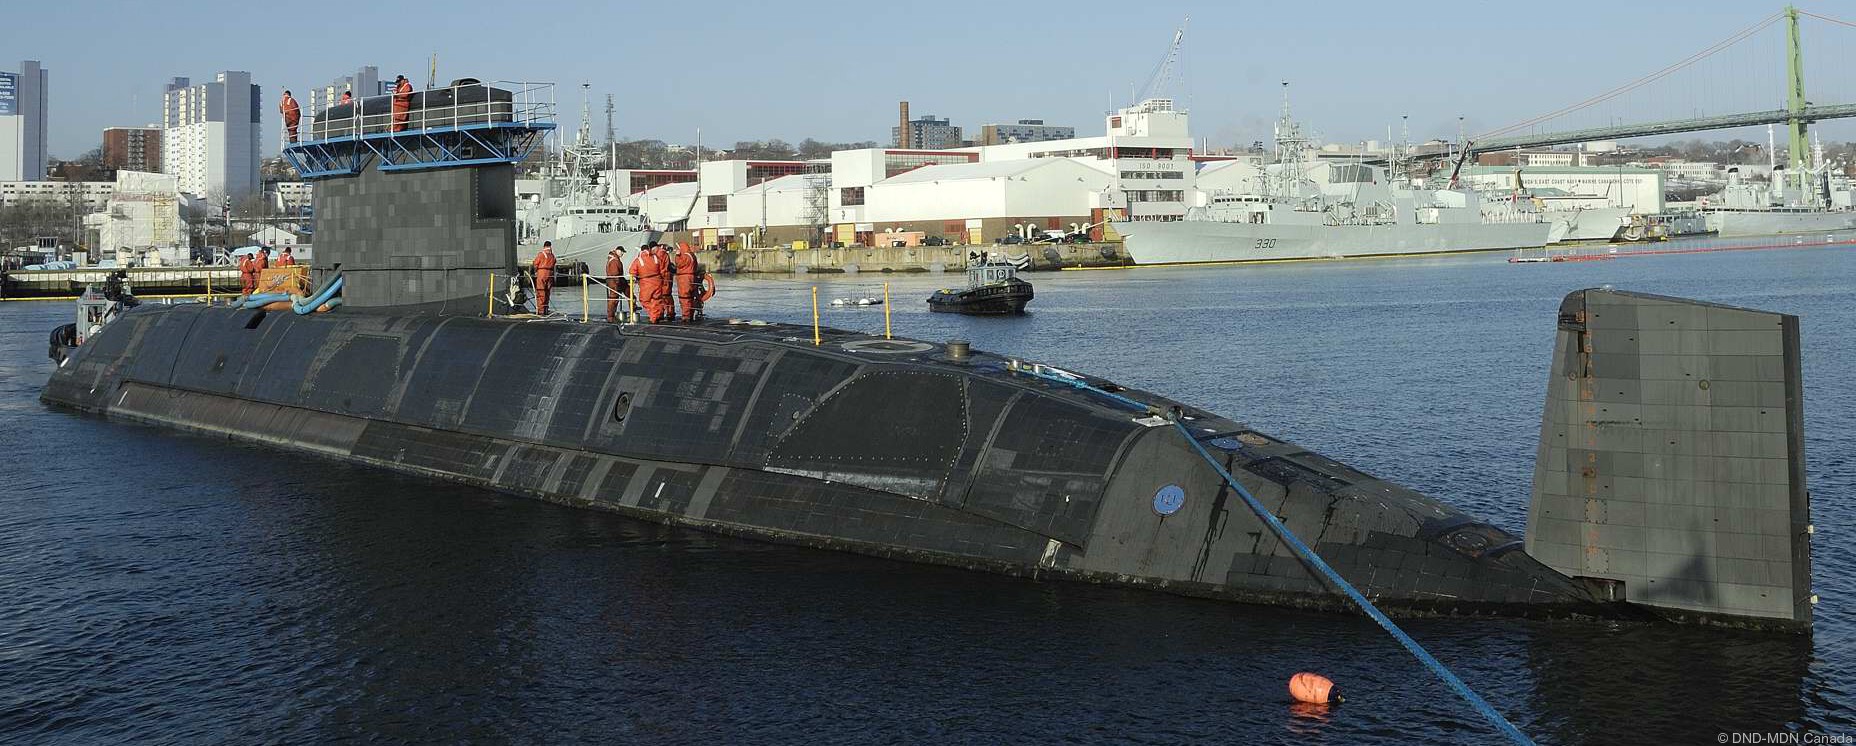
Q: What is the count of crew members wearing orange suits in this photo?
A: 11